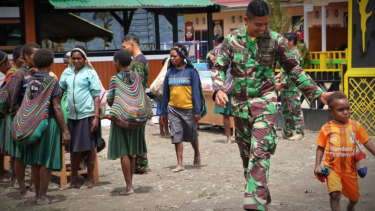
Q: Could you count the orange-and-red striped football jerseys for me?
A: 1